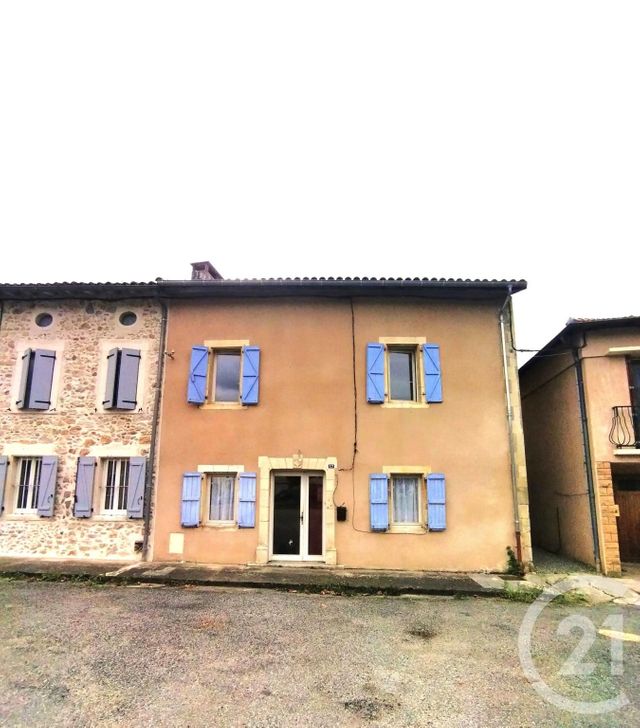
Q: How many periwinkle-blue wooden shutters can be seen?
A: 8